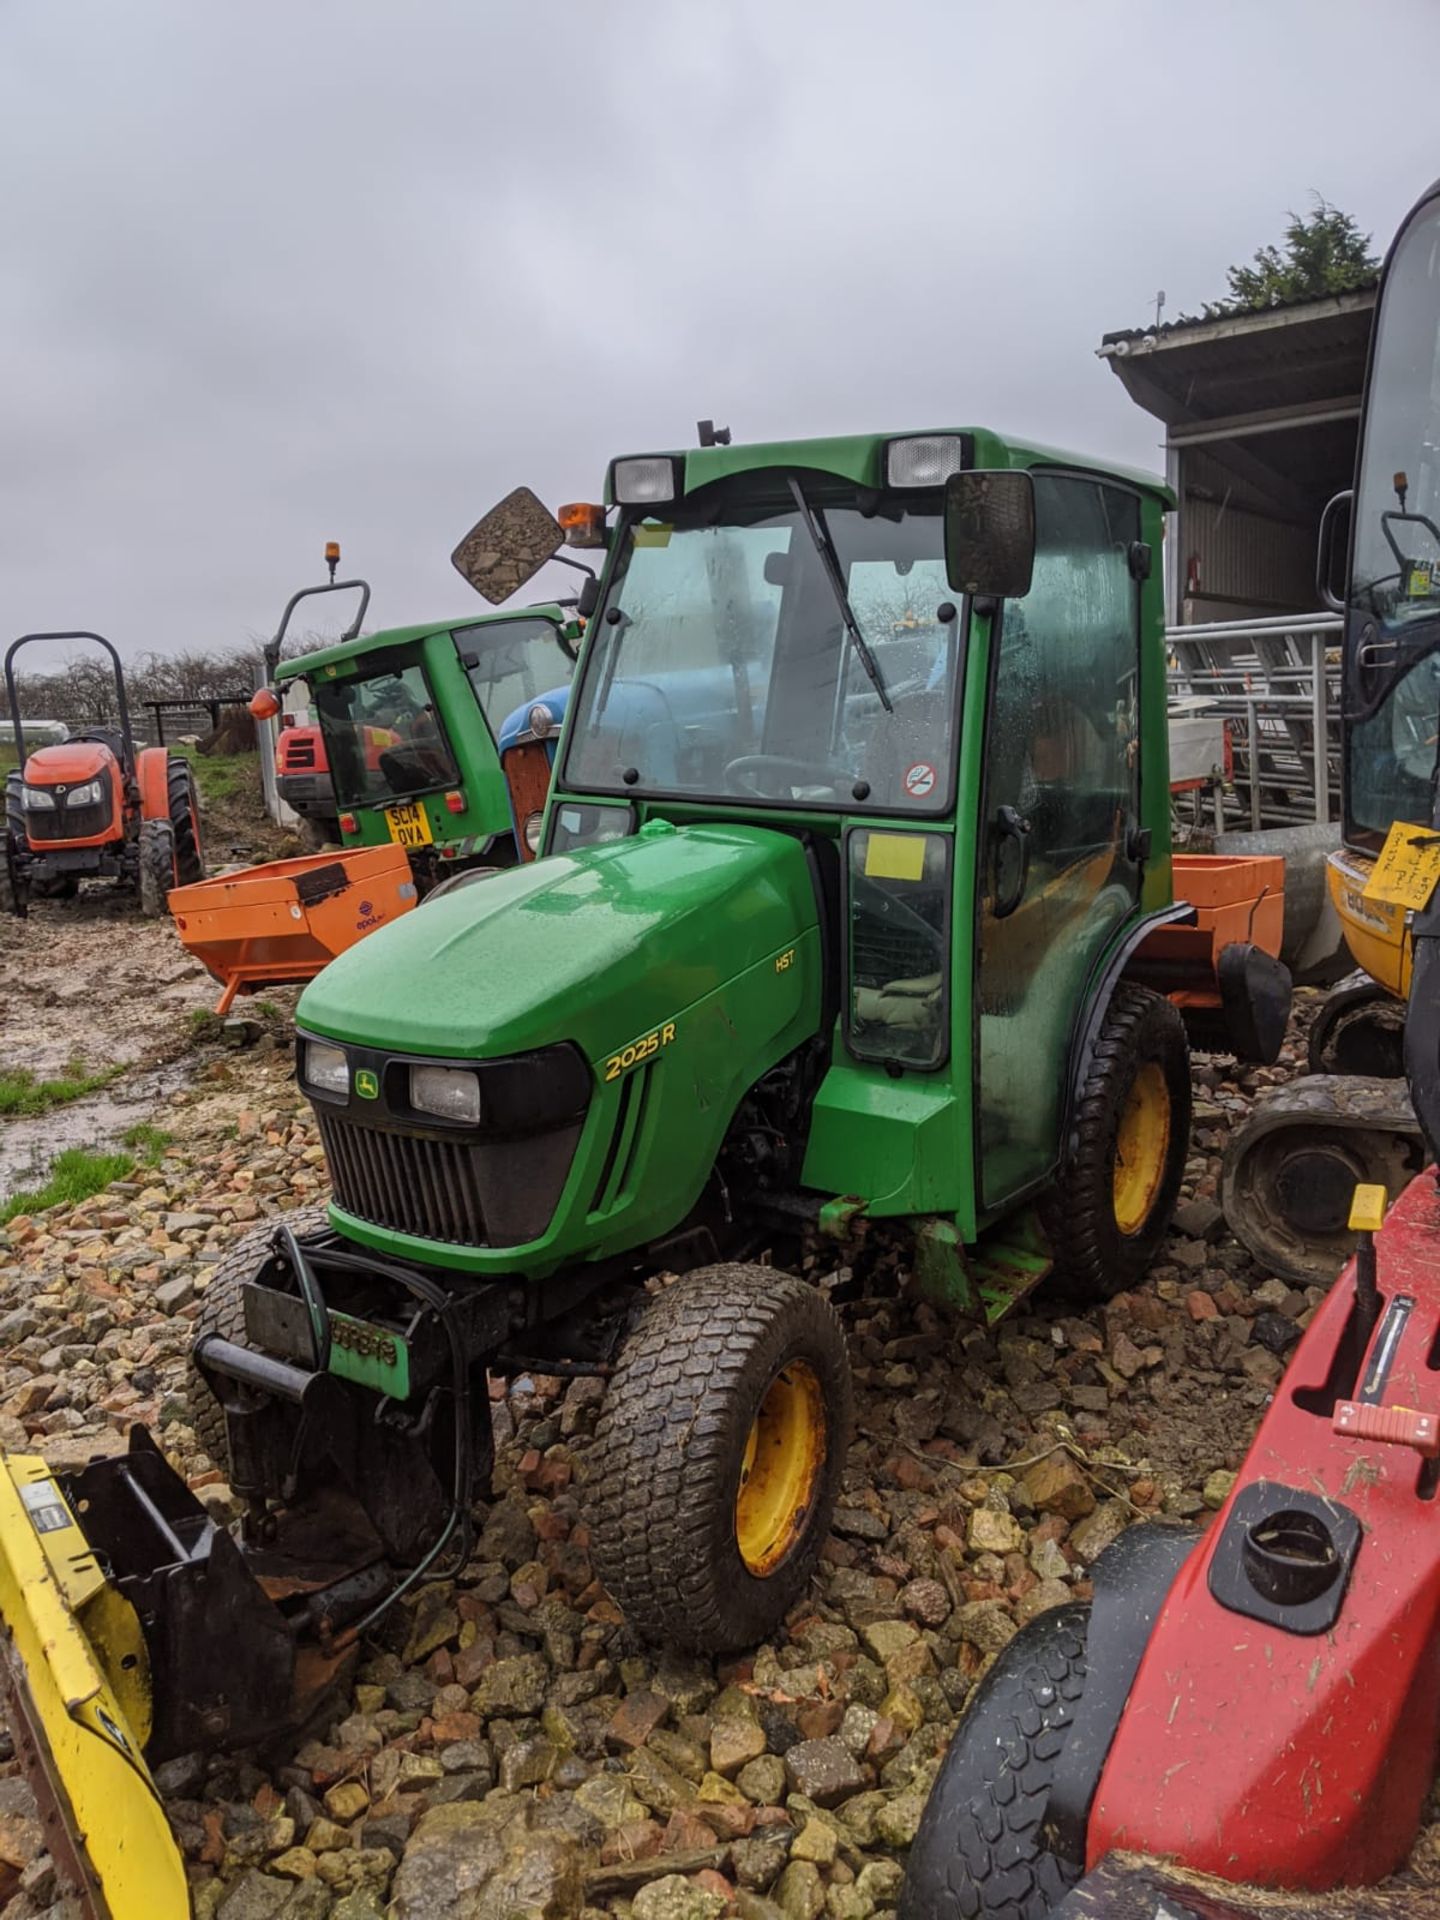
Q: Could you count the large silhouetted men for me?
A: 0